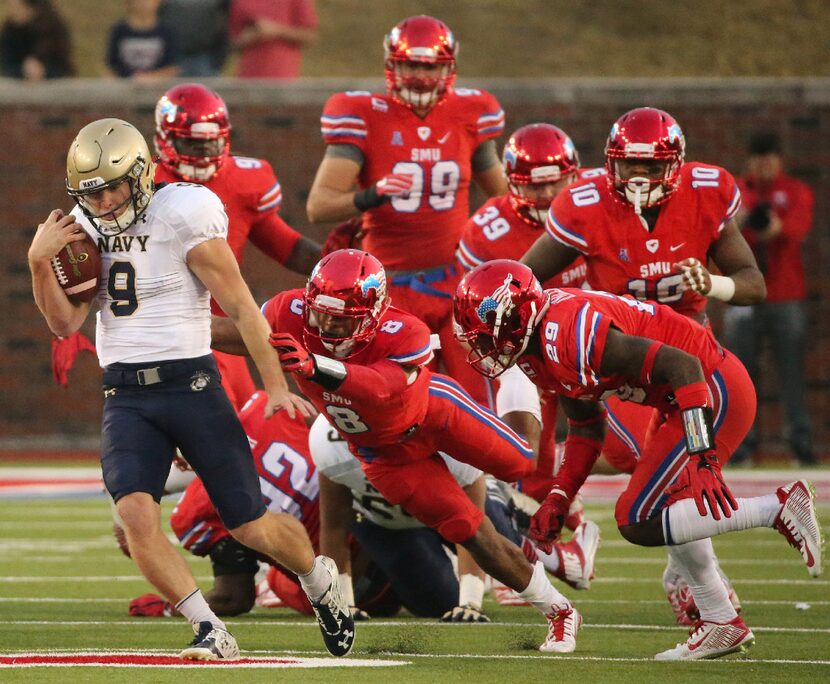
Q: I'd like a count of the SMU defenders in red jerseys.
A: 7